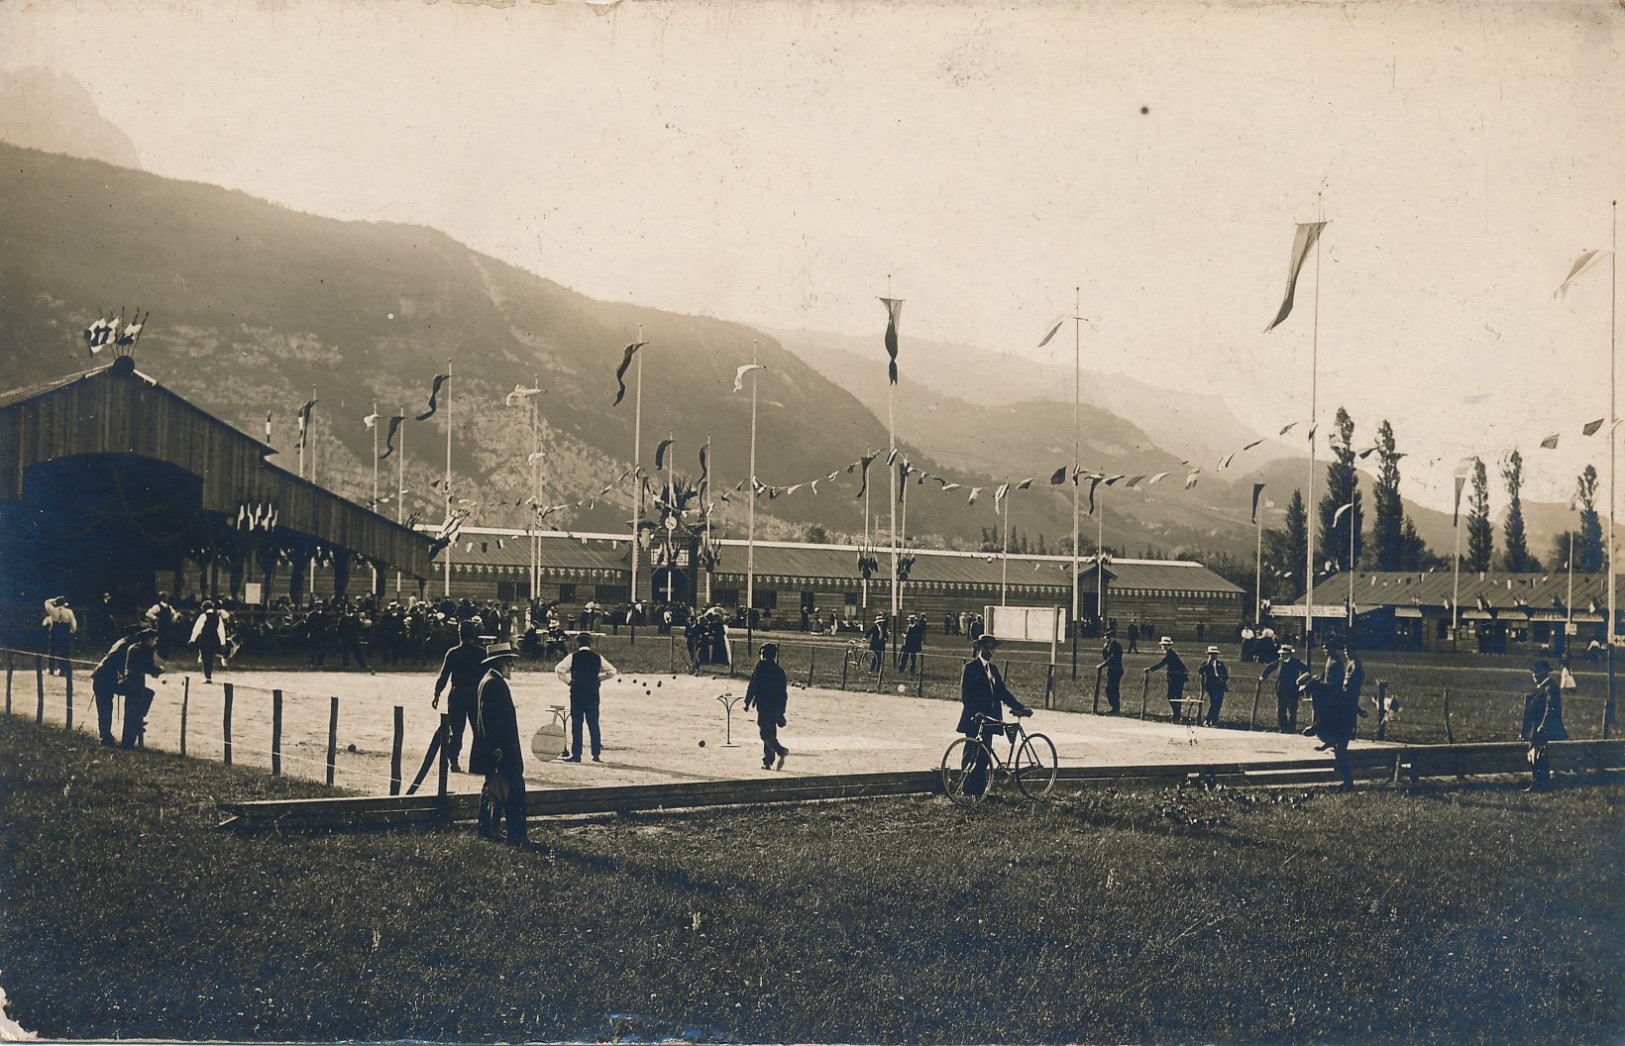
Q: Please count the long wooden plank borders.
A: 1